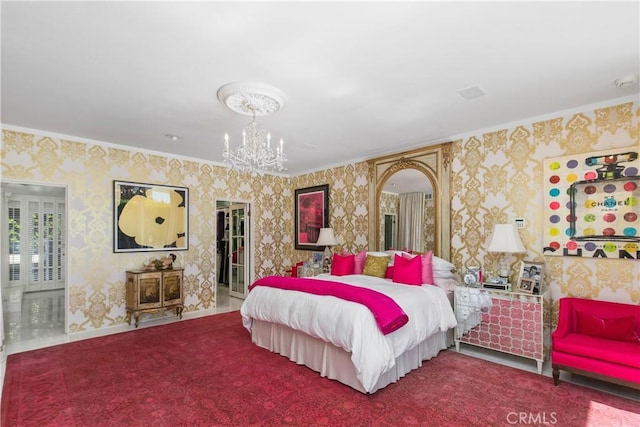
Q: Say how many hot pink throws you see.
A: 1